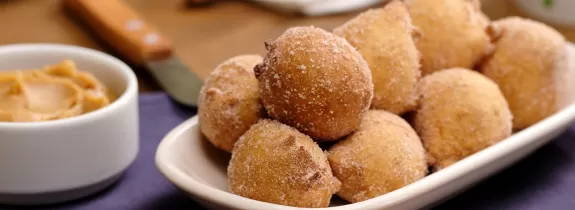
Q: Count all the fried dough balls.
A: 8